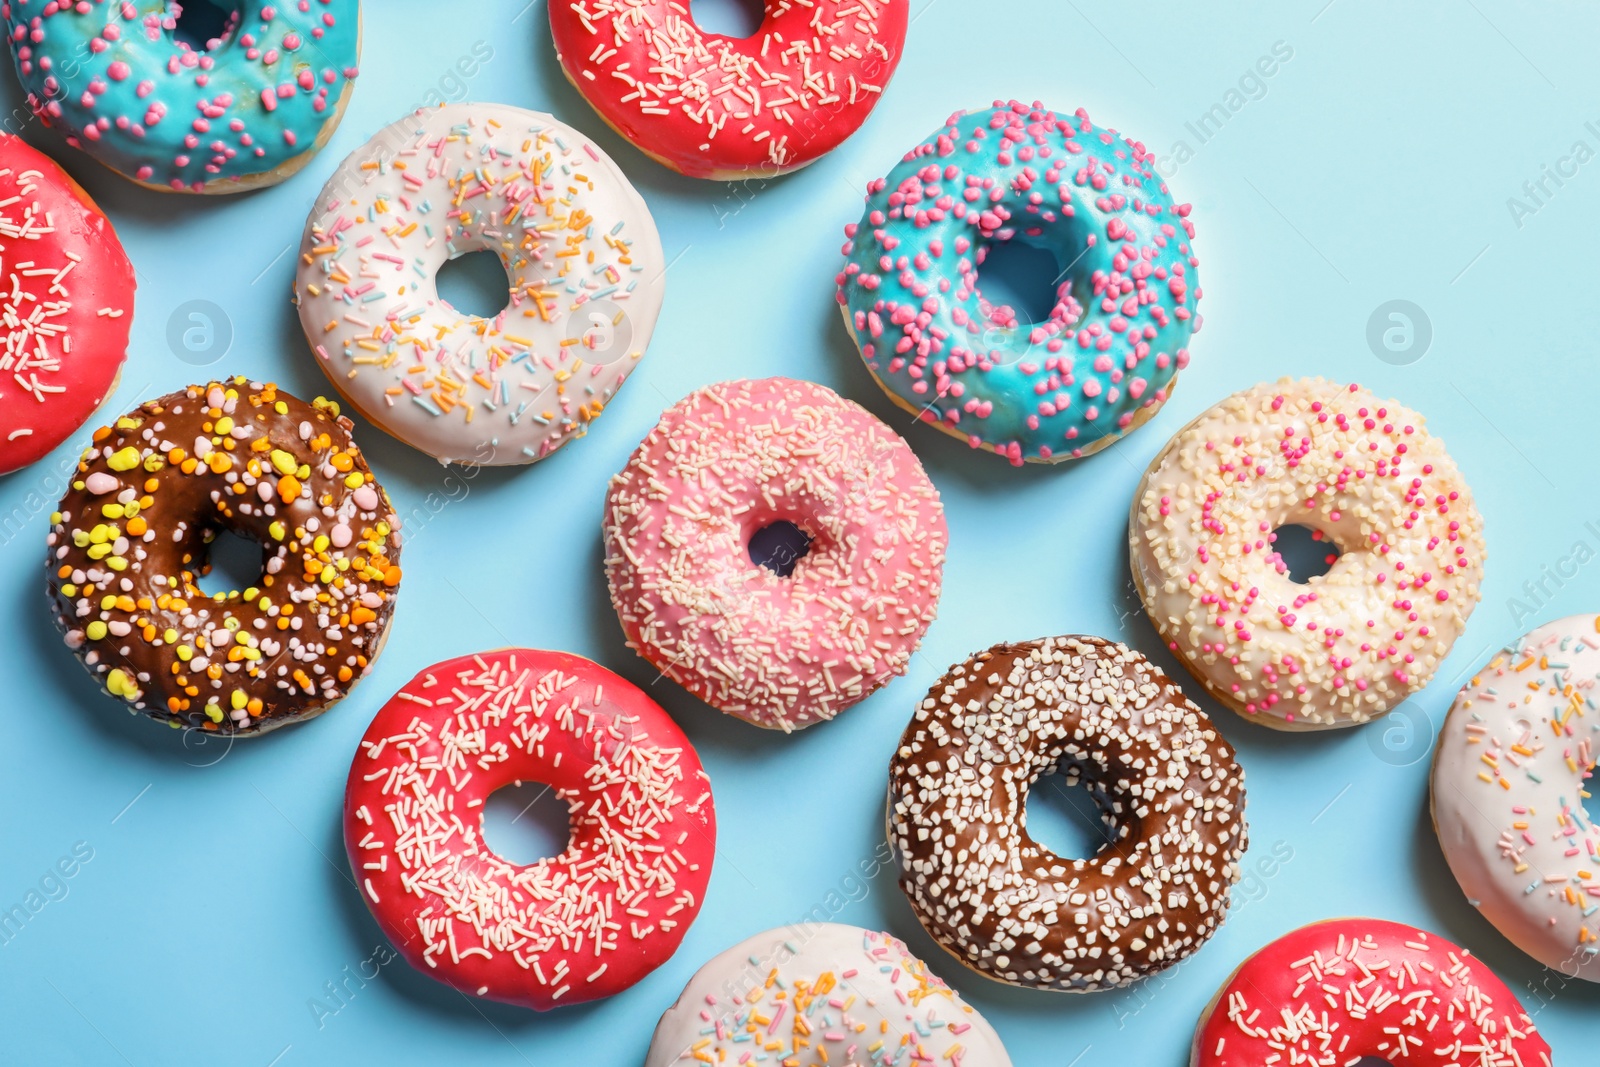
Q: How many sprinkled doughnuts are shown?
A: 13